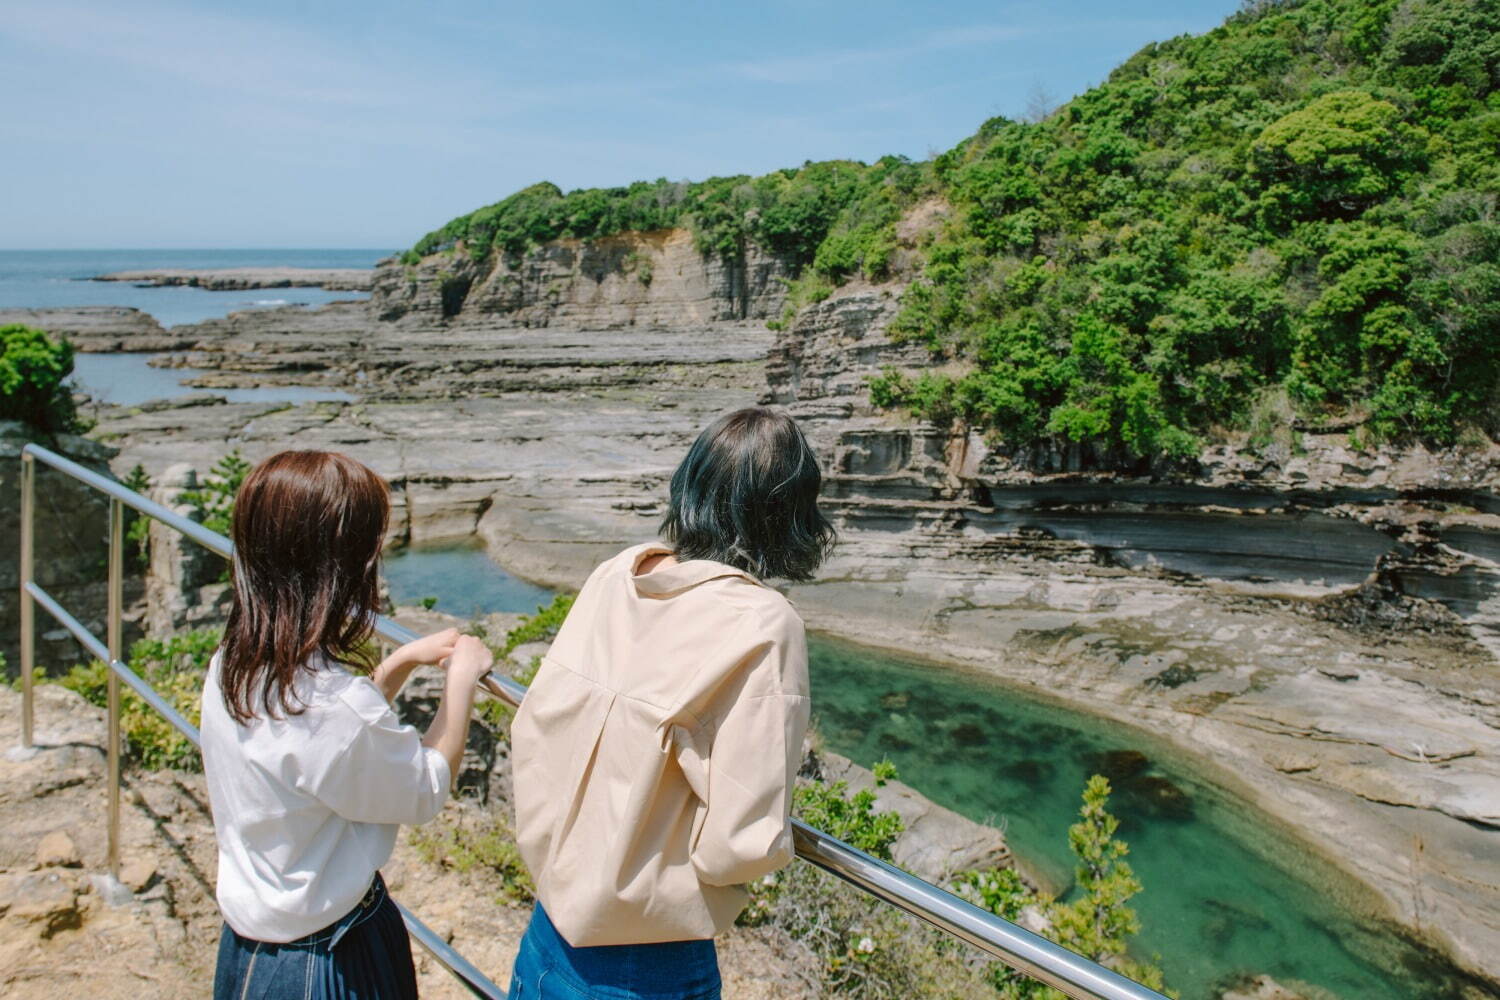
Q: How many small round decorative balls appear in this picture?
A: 0